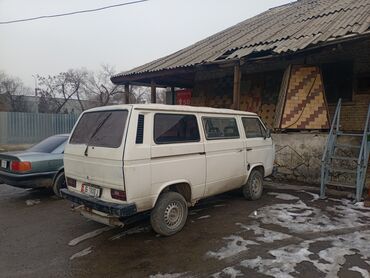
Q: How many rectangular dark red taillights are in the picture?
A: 2